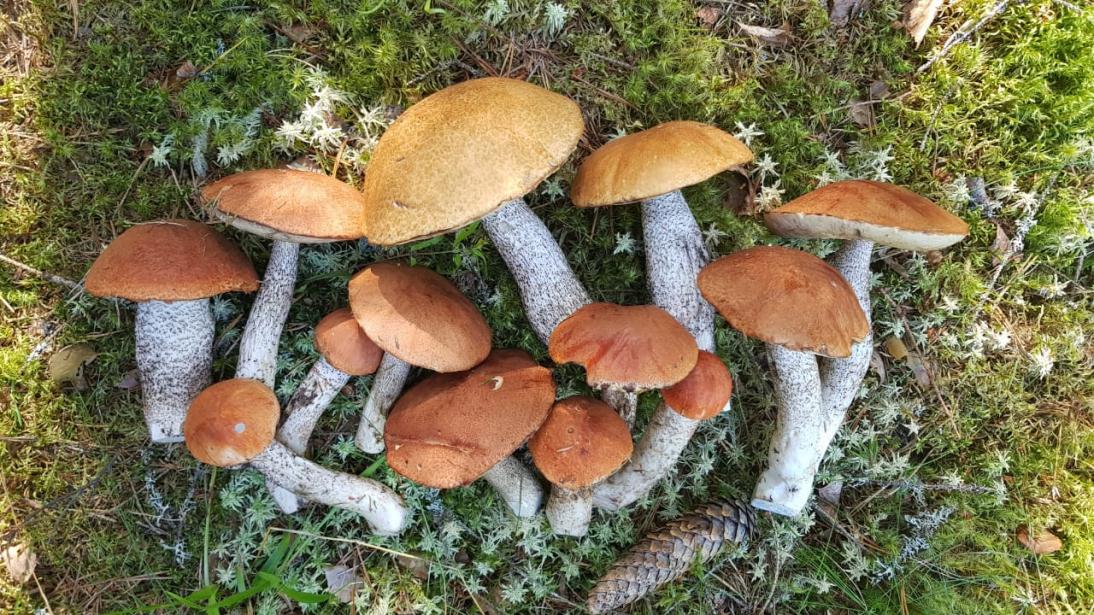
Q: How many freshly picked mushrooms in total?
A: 13